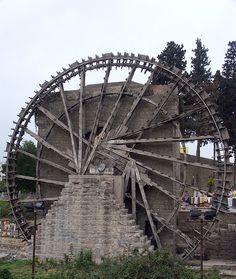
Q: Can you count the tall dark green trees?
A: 3